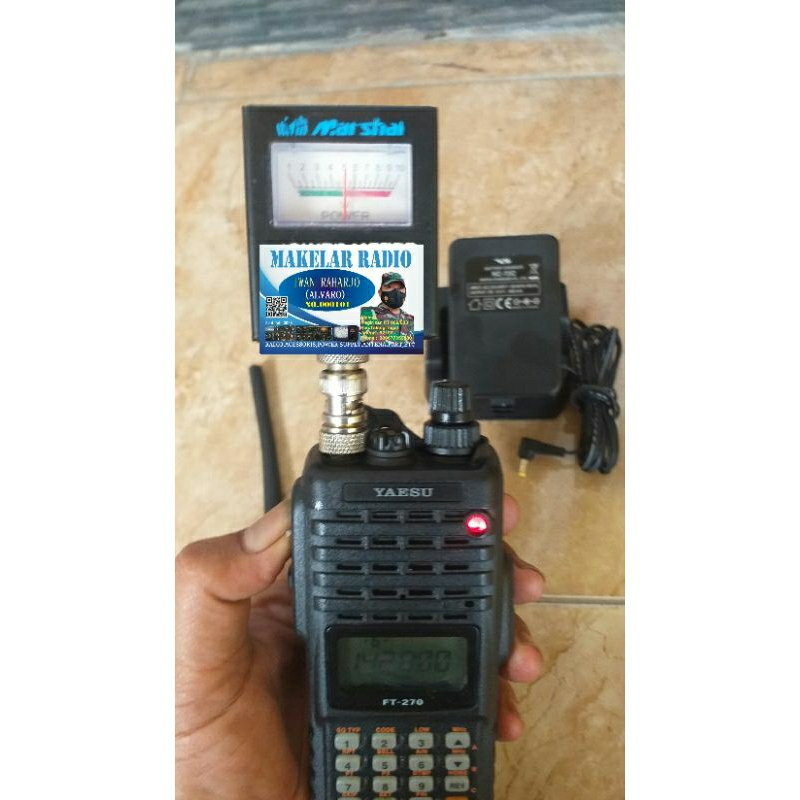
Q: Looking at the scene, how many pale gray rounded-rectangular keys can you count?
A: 12